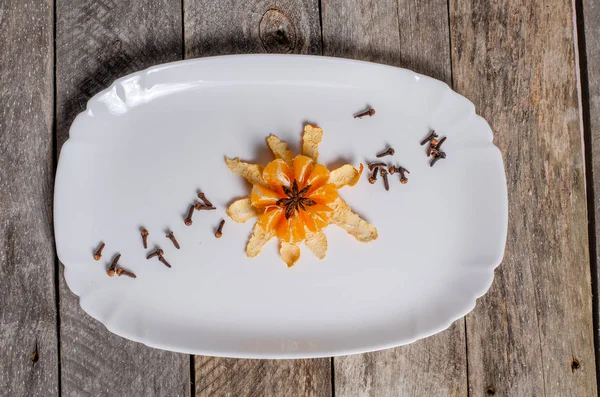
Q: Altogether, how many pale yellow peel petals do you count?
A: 9